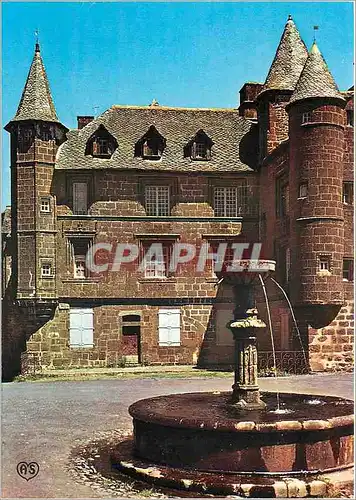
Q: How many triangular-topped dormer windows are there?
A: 3